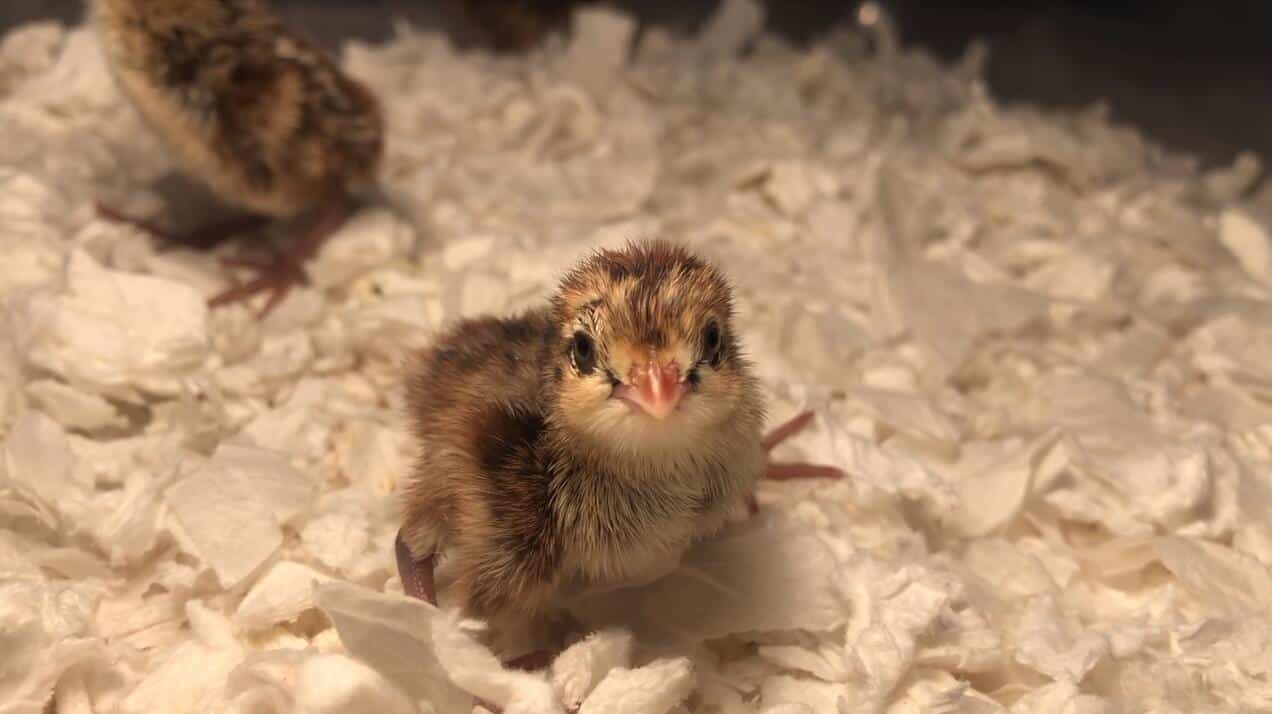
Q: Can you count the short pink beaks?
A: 1